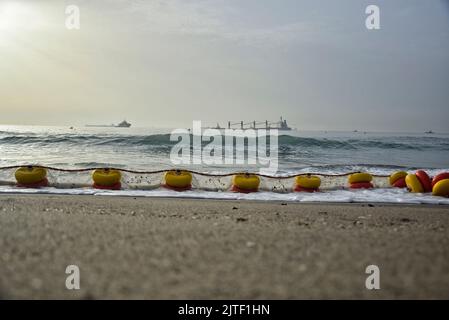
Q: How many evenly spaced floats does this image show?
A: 6